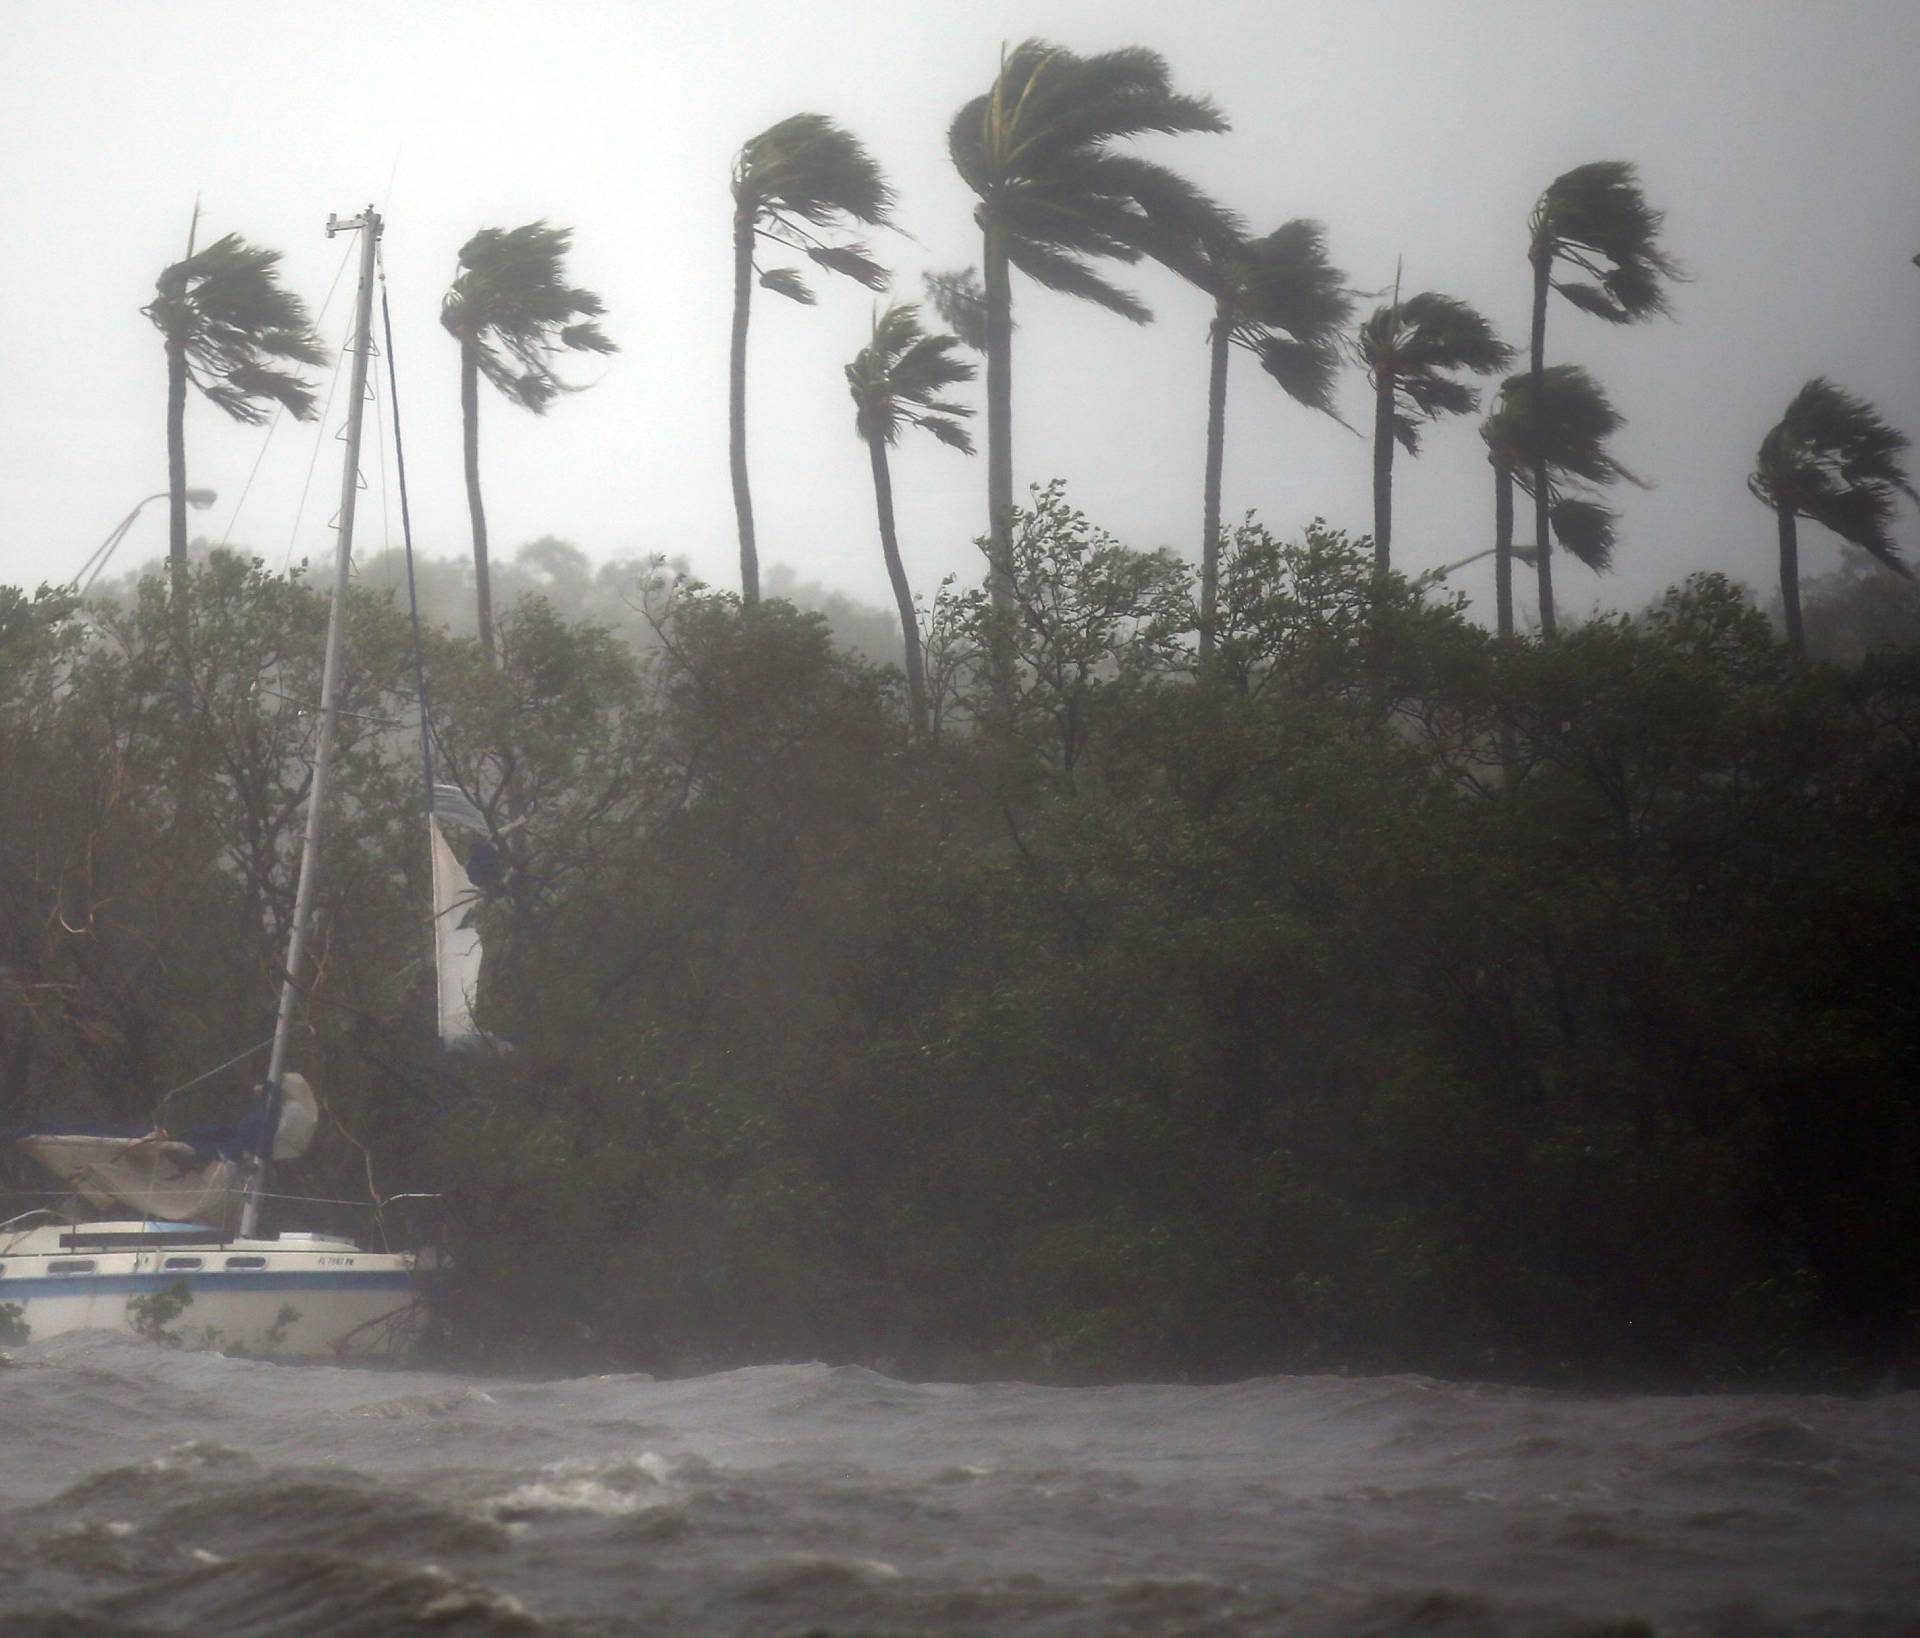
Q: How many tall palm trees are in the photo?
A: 10